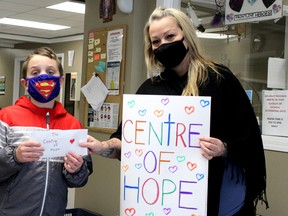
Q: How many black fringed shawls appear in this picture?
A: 1